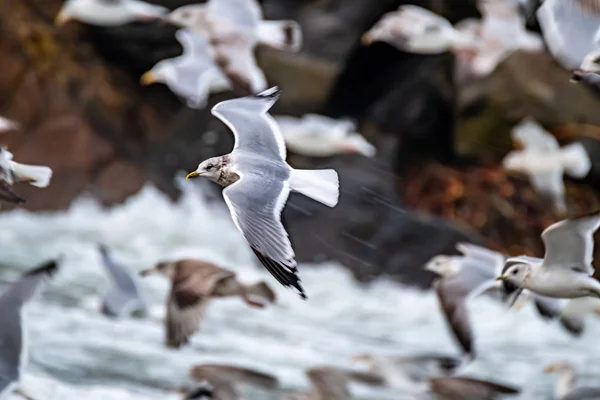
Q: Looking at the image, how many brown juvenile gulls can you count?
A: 1